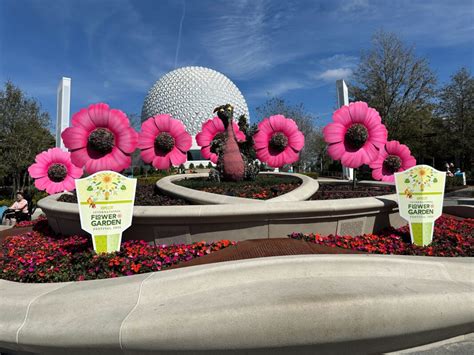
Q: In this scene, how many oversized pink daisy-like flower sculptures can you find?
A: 7